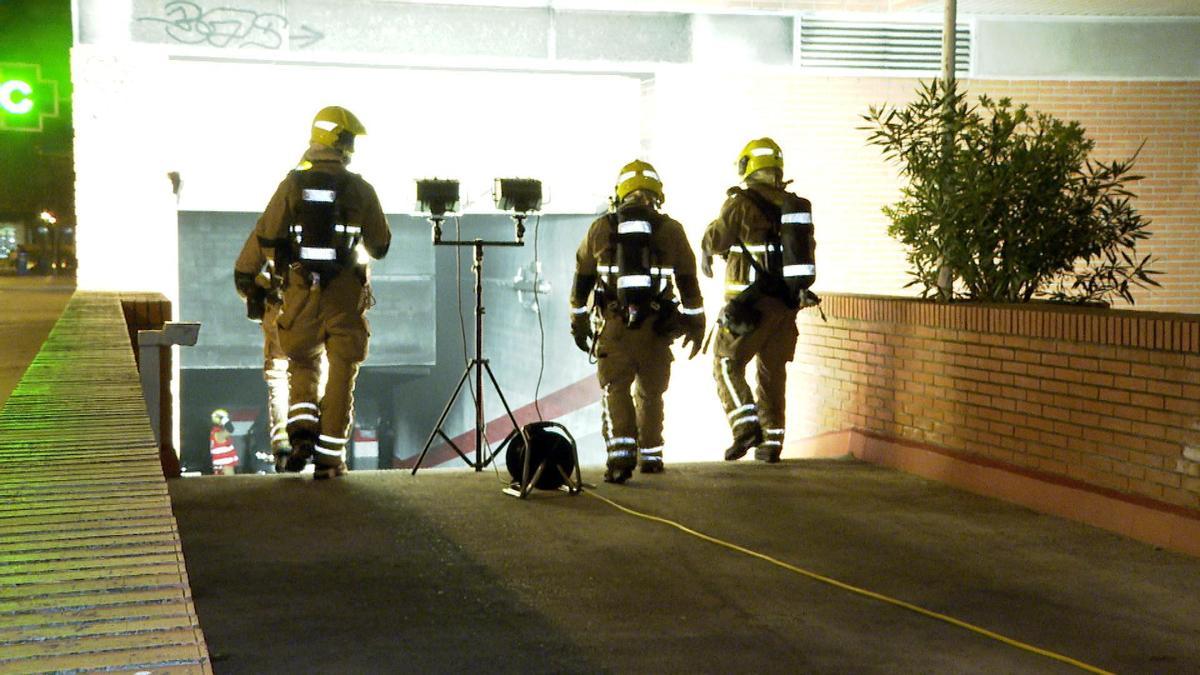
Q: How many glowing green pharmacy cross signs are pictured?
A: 1